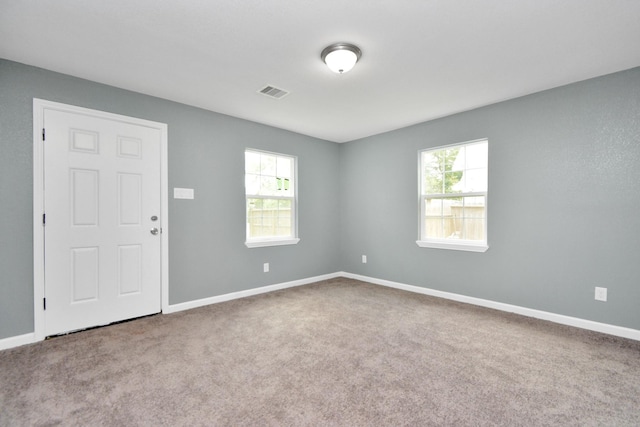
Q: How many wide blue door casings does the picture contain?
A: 0